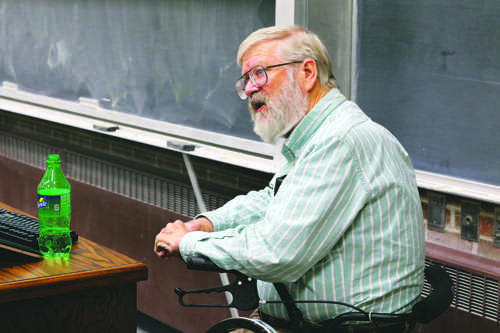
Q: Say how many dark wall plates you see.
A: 3